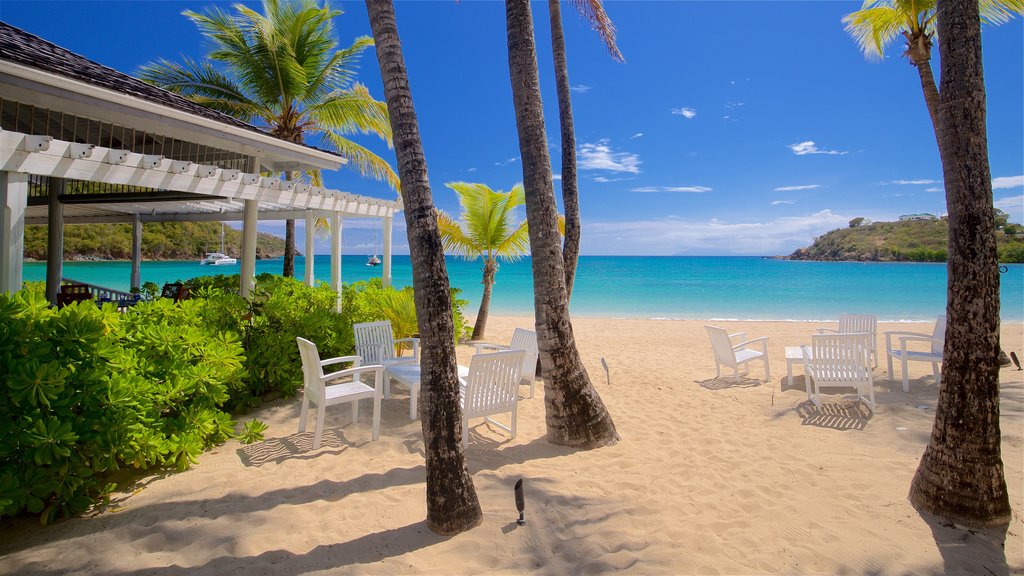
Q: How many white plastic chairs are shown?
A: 8